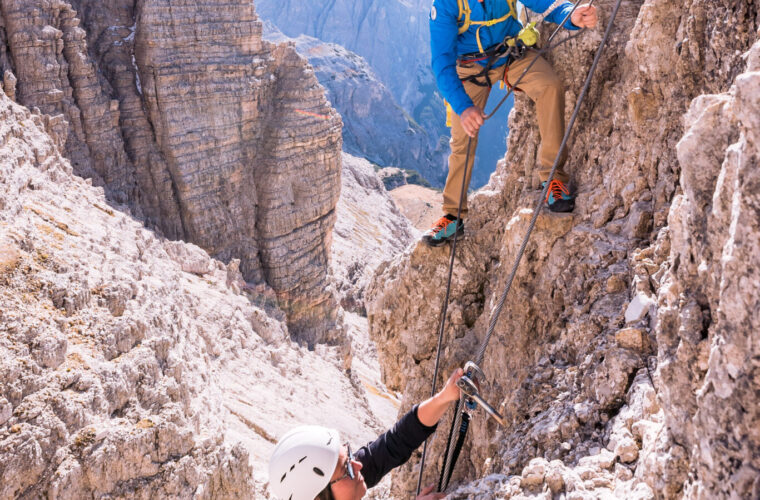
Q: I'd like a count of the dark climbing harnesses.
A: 1